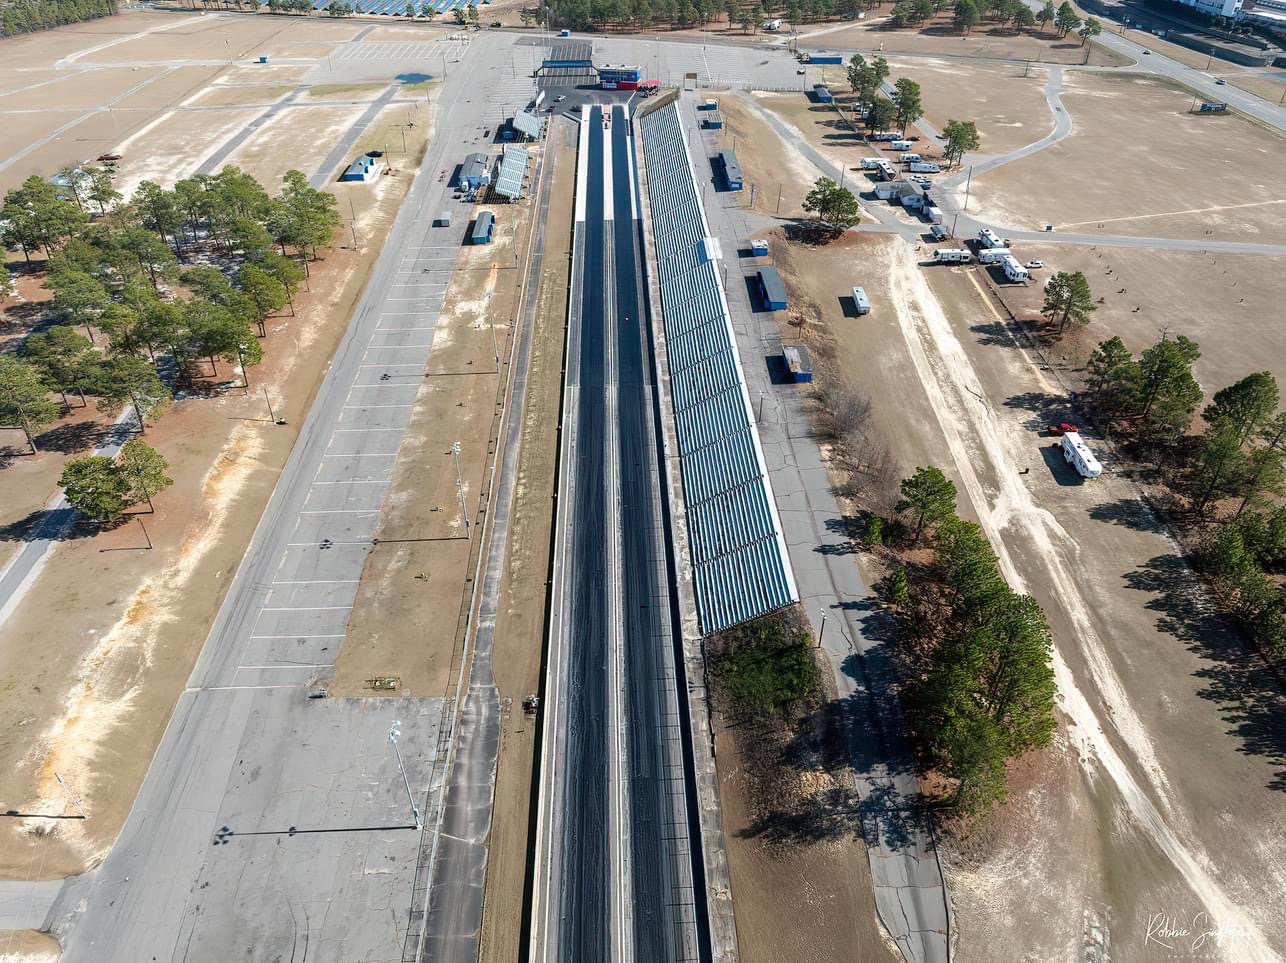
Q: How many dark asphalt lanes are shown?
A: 2